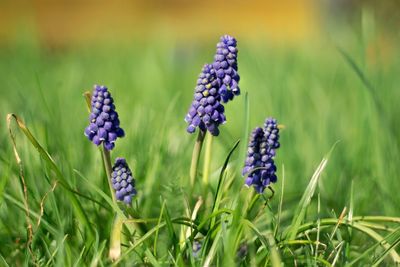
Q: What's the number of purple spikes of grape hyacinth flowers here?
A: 6